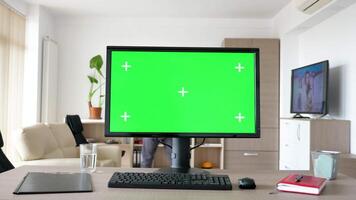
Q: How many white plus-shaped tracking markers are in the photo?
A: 5